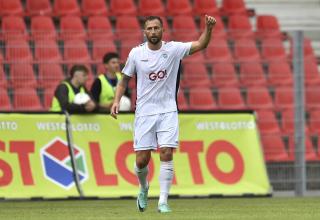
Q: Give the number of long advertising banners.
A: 1